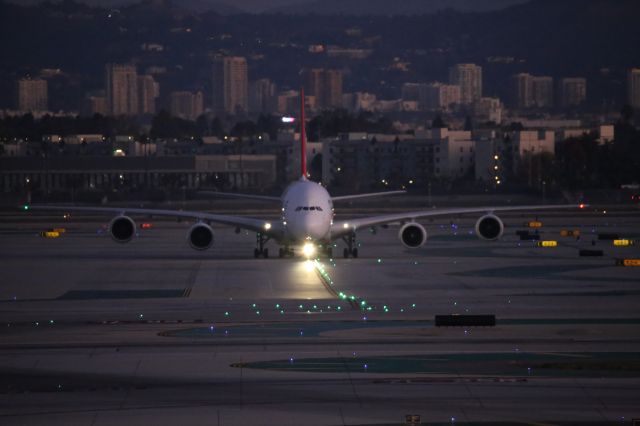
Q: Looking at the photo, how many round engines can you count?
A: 4